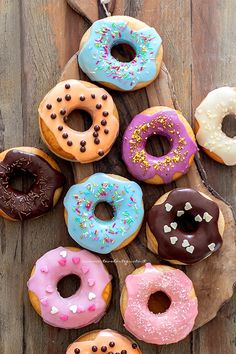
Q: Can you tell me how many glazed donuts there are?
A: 10